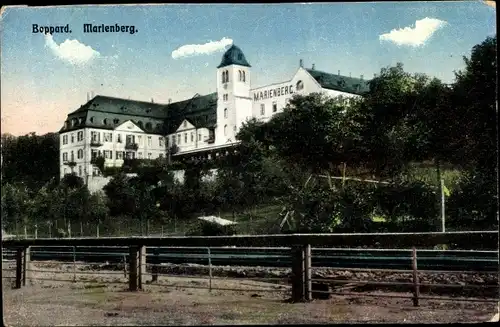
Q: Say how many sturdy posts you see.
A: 3